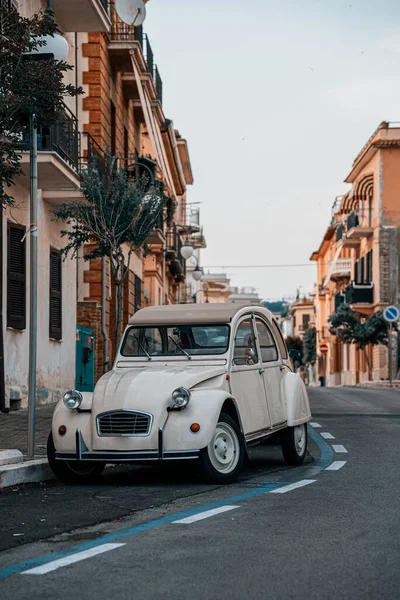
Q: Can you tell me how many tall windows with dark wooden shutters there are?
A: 2